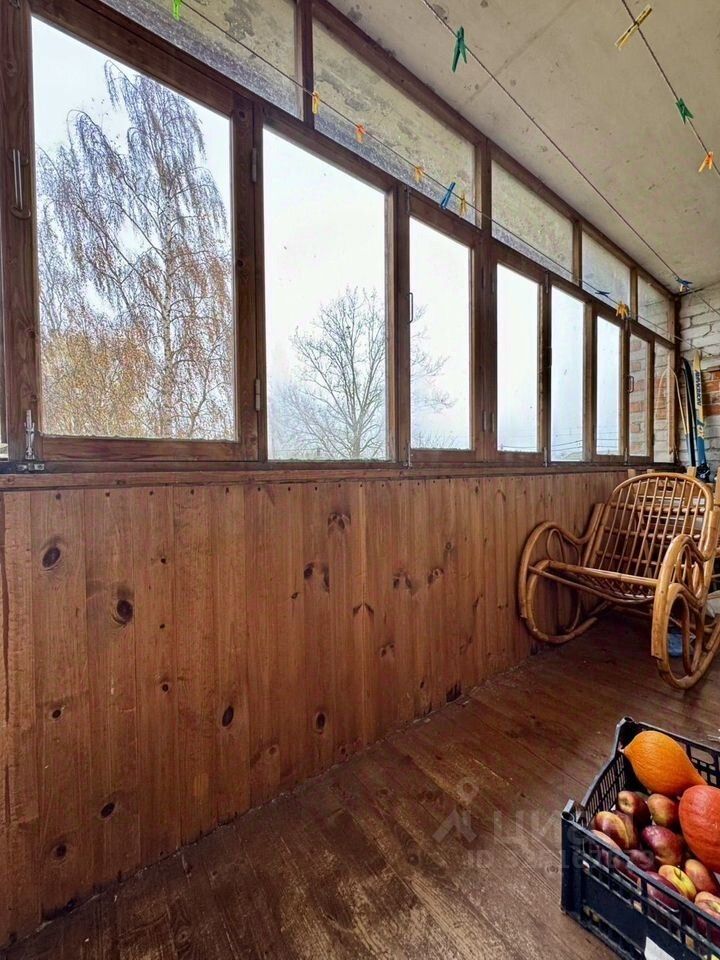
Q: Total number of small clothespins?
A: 13